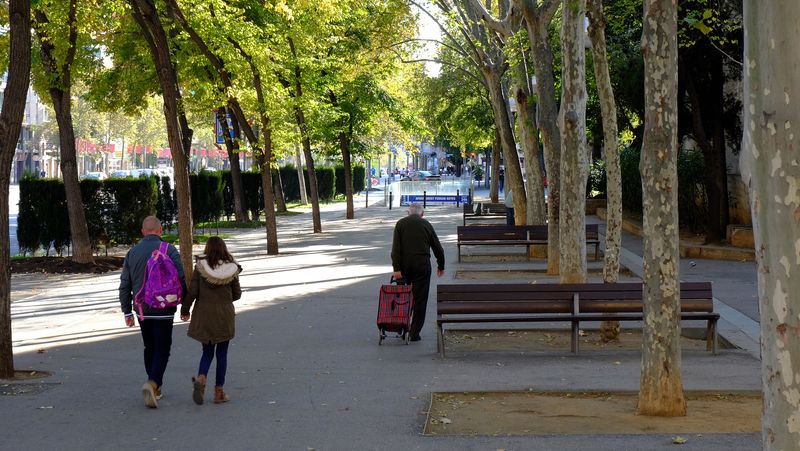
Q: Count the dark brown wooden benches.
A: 3